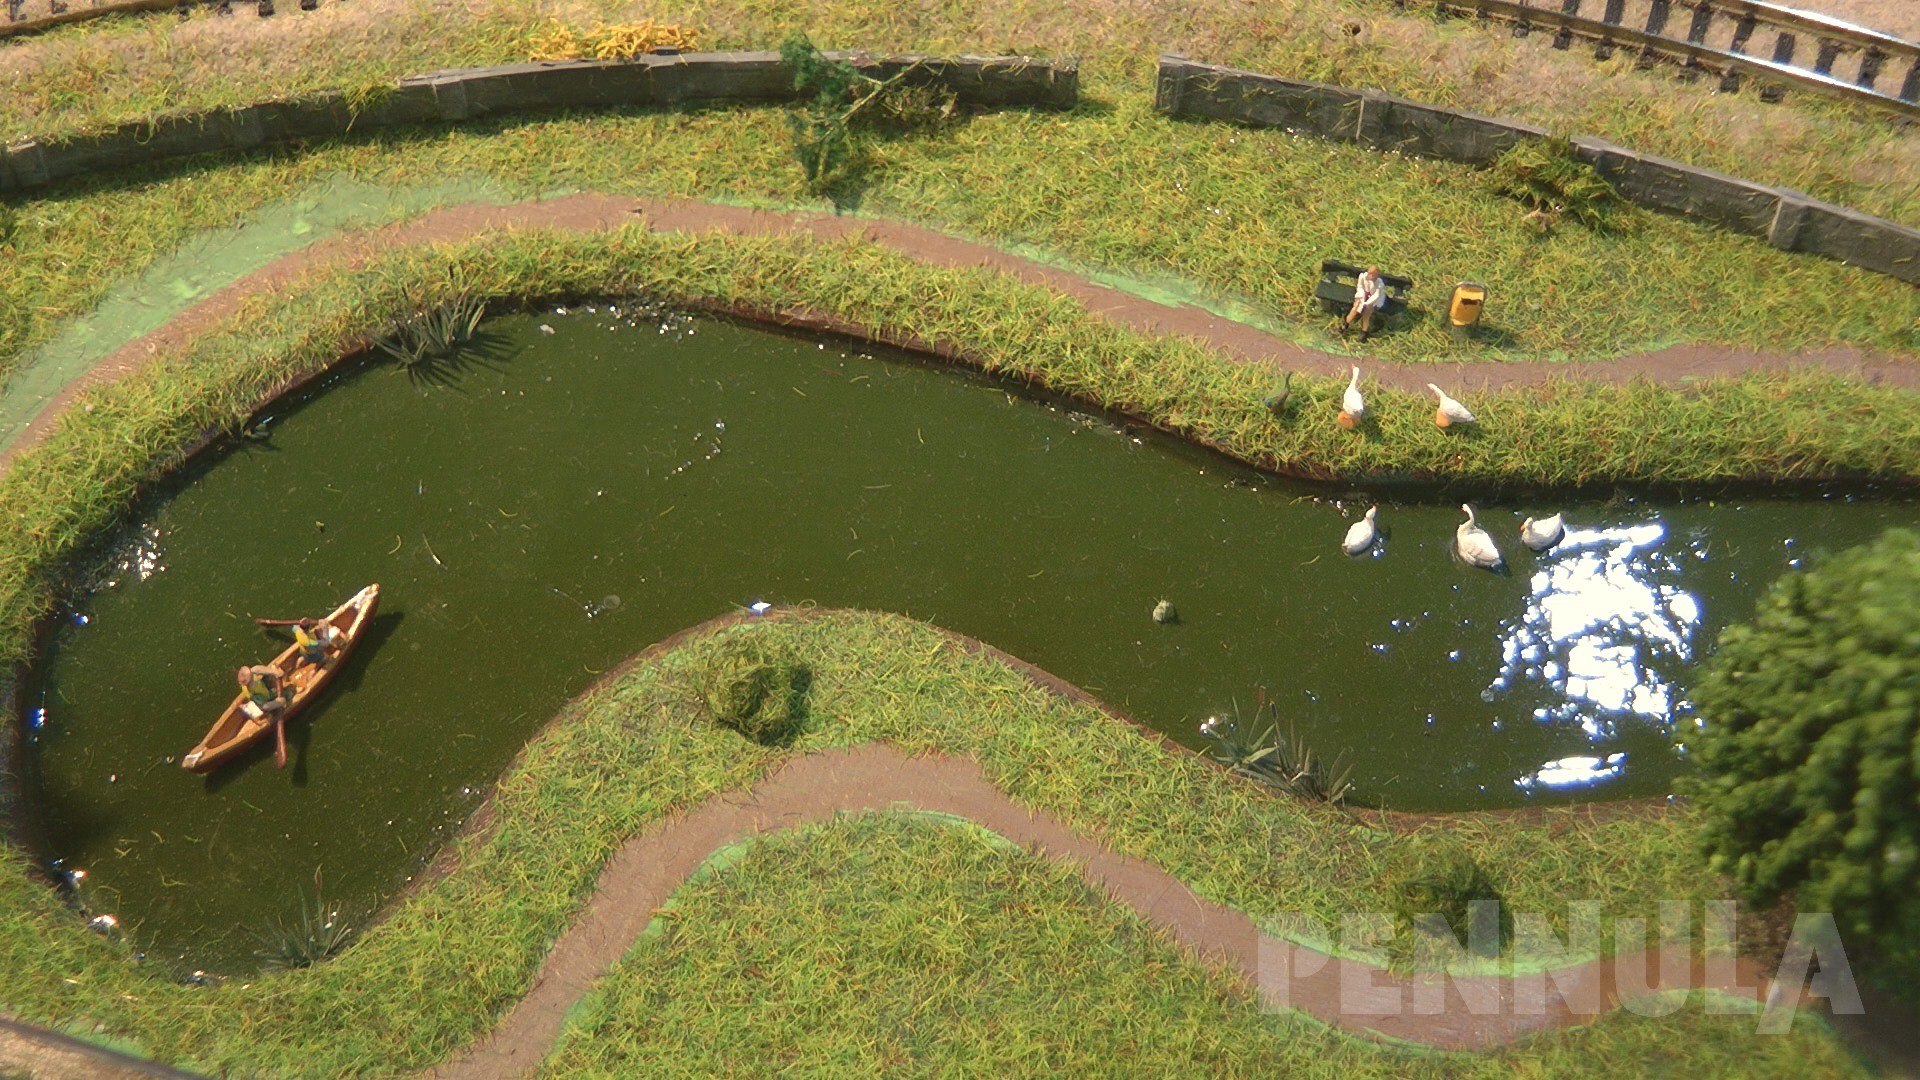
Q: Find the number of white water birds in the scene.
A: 5